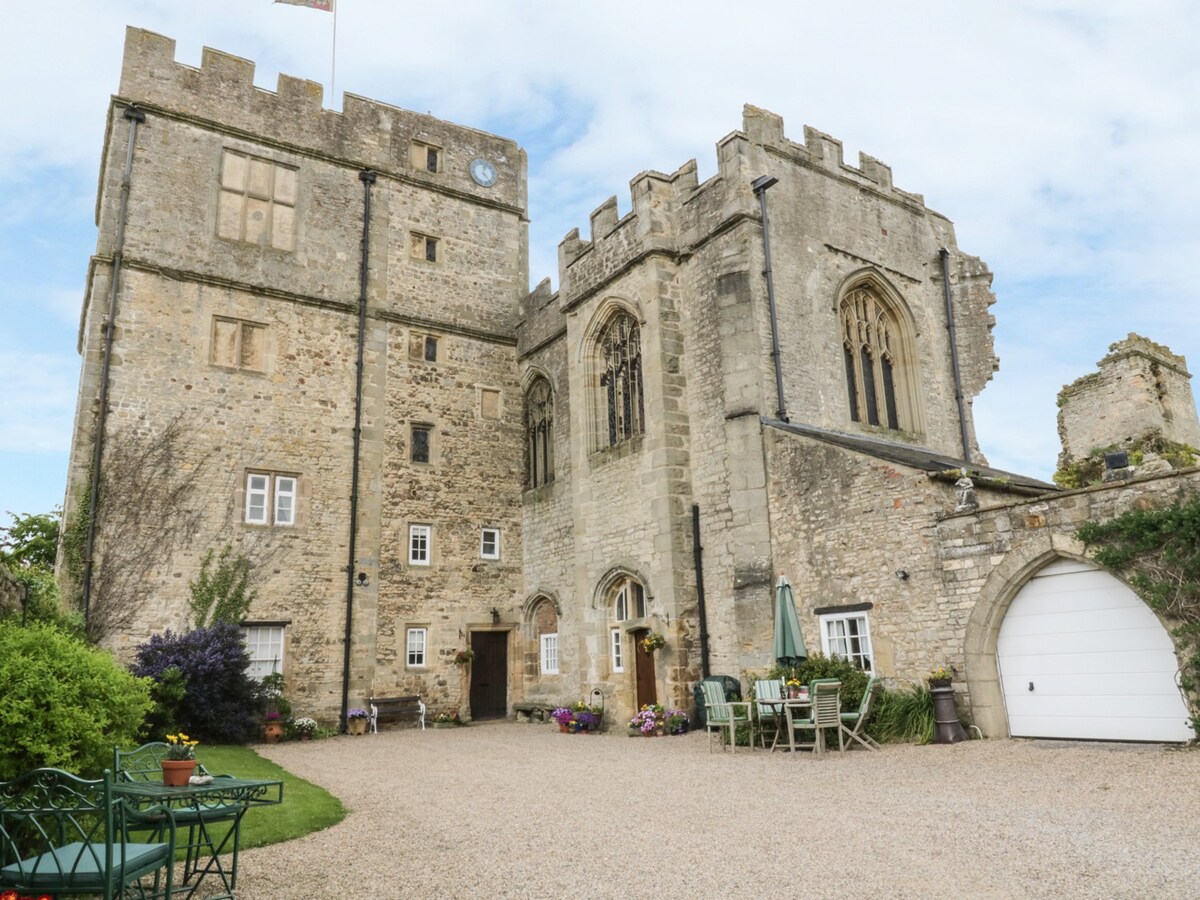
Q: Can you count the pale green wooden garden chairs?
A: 4